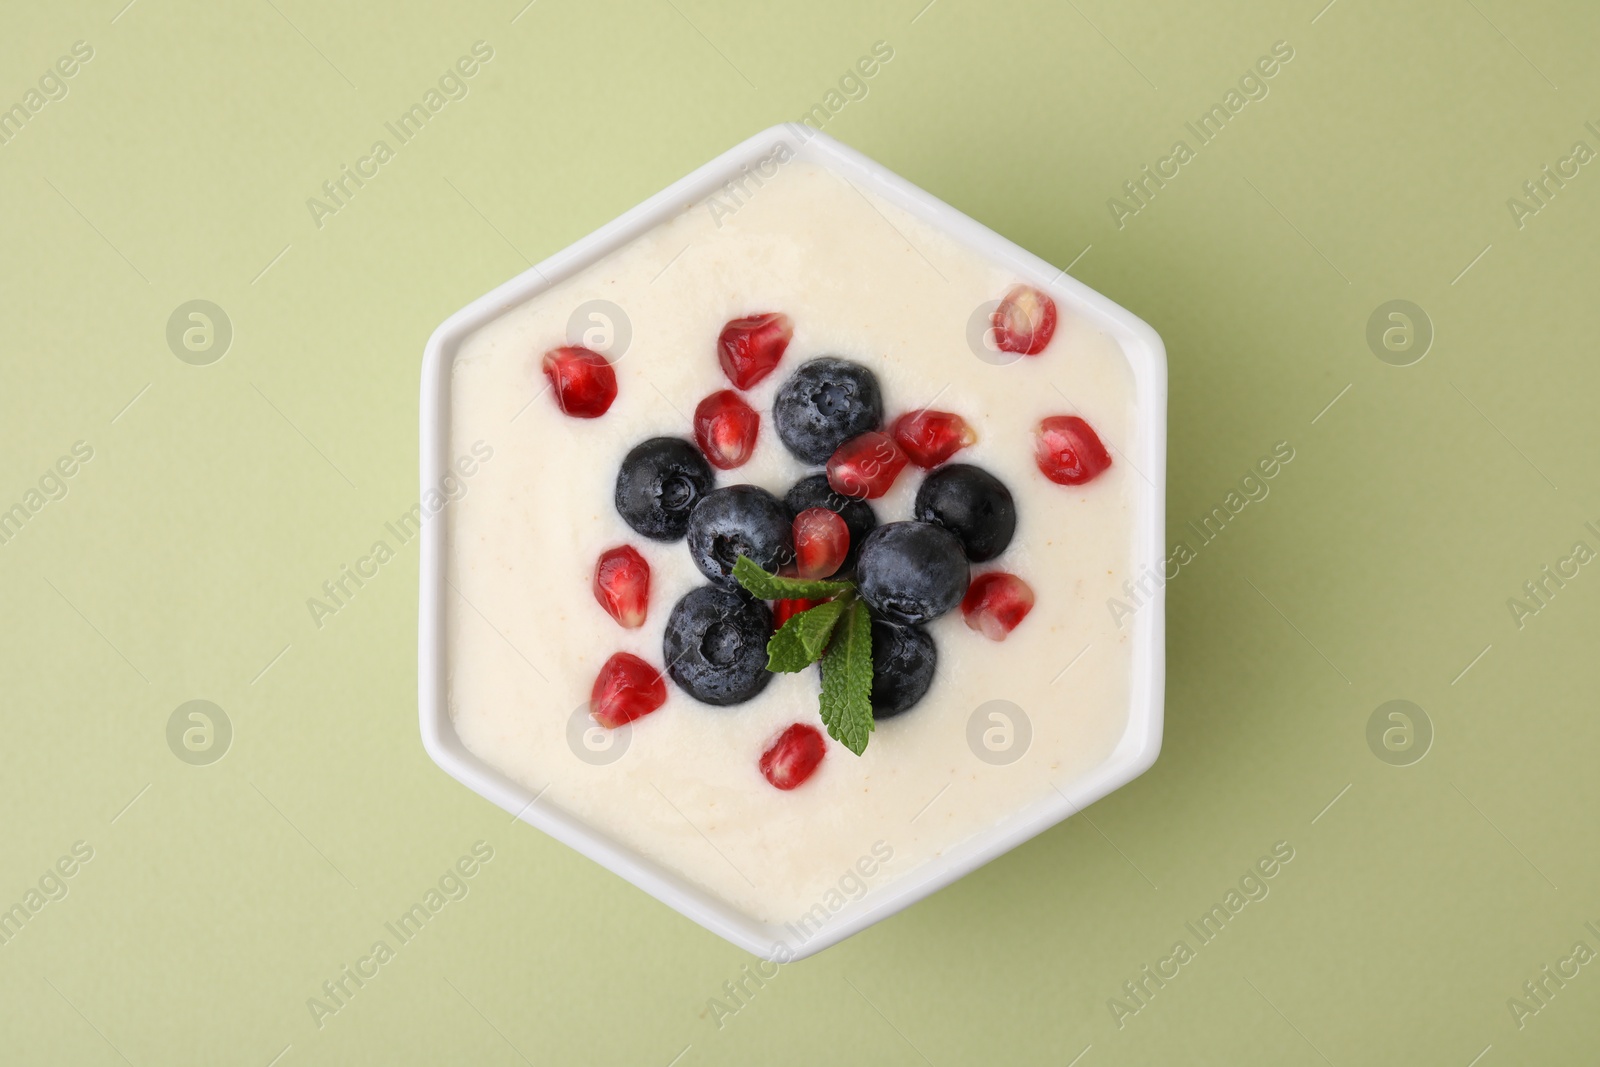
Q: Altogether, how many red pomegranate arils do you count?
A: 13